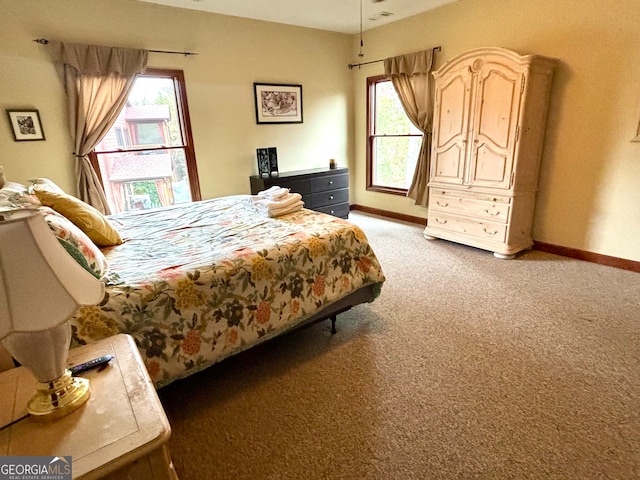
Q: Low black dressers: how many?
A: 1